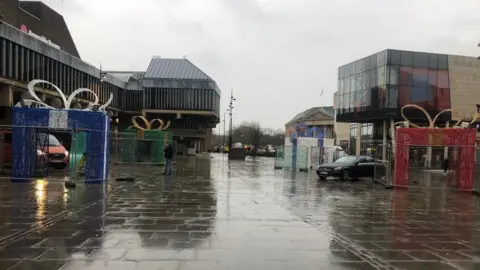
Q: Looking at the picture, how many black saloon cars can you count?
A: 1